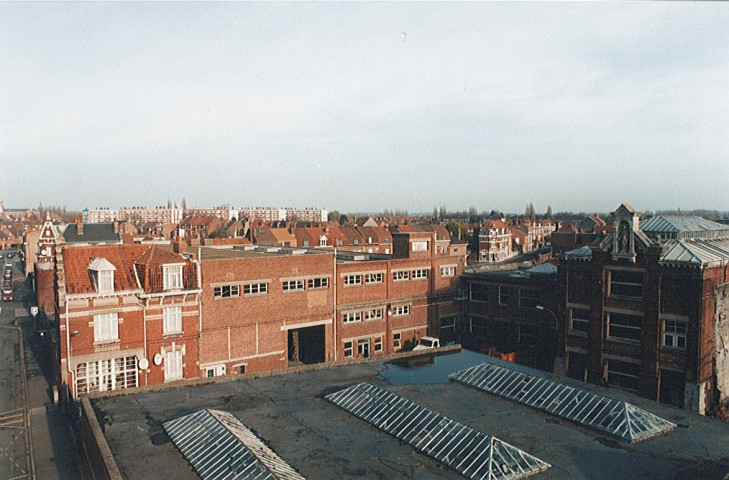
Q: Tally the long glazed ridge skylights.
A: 3